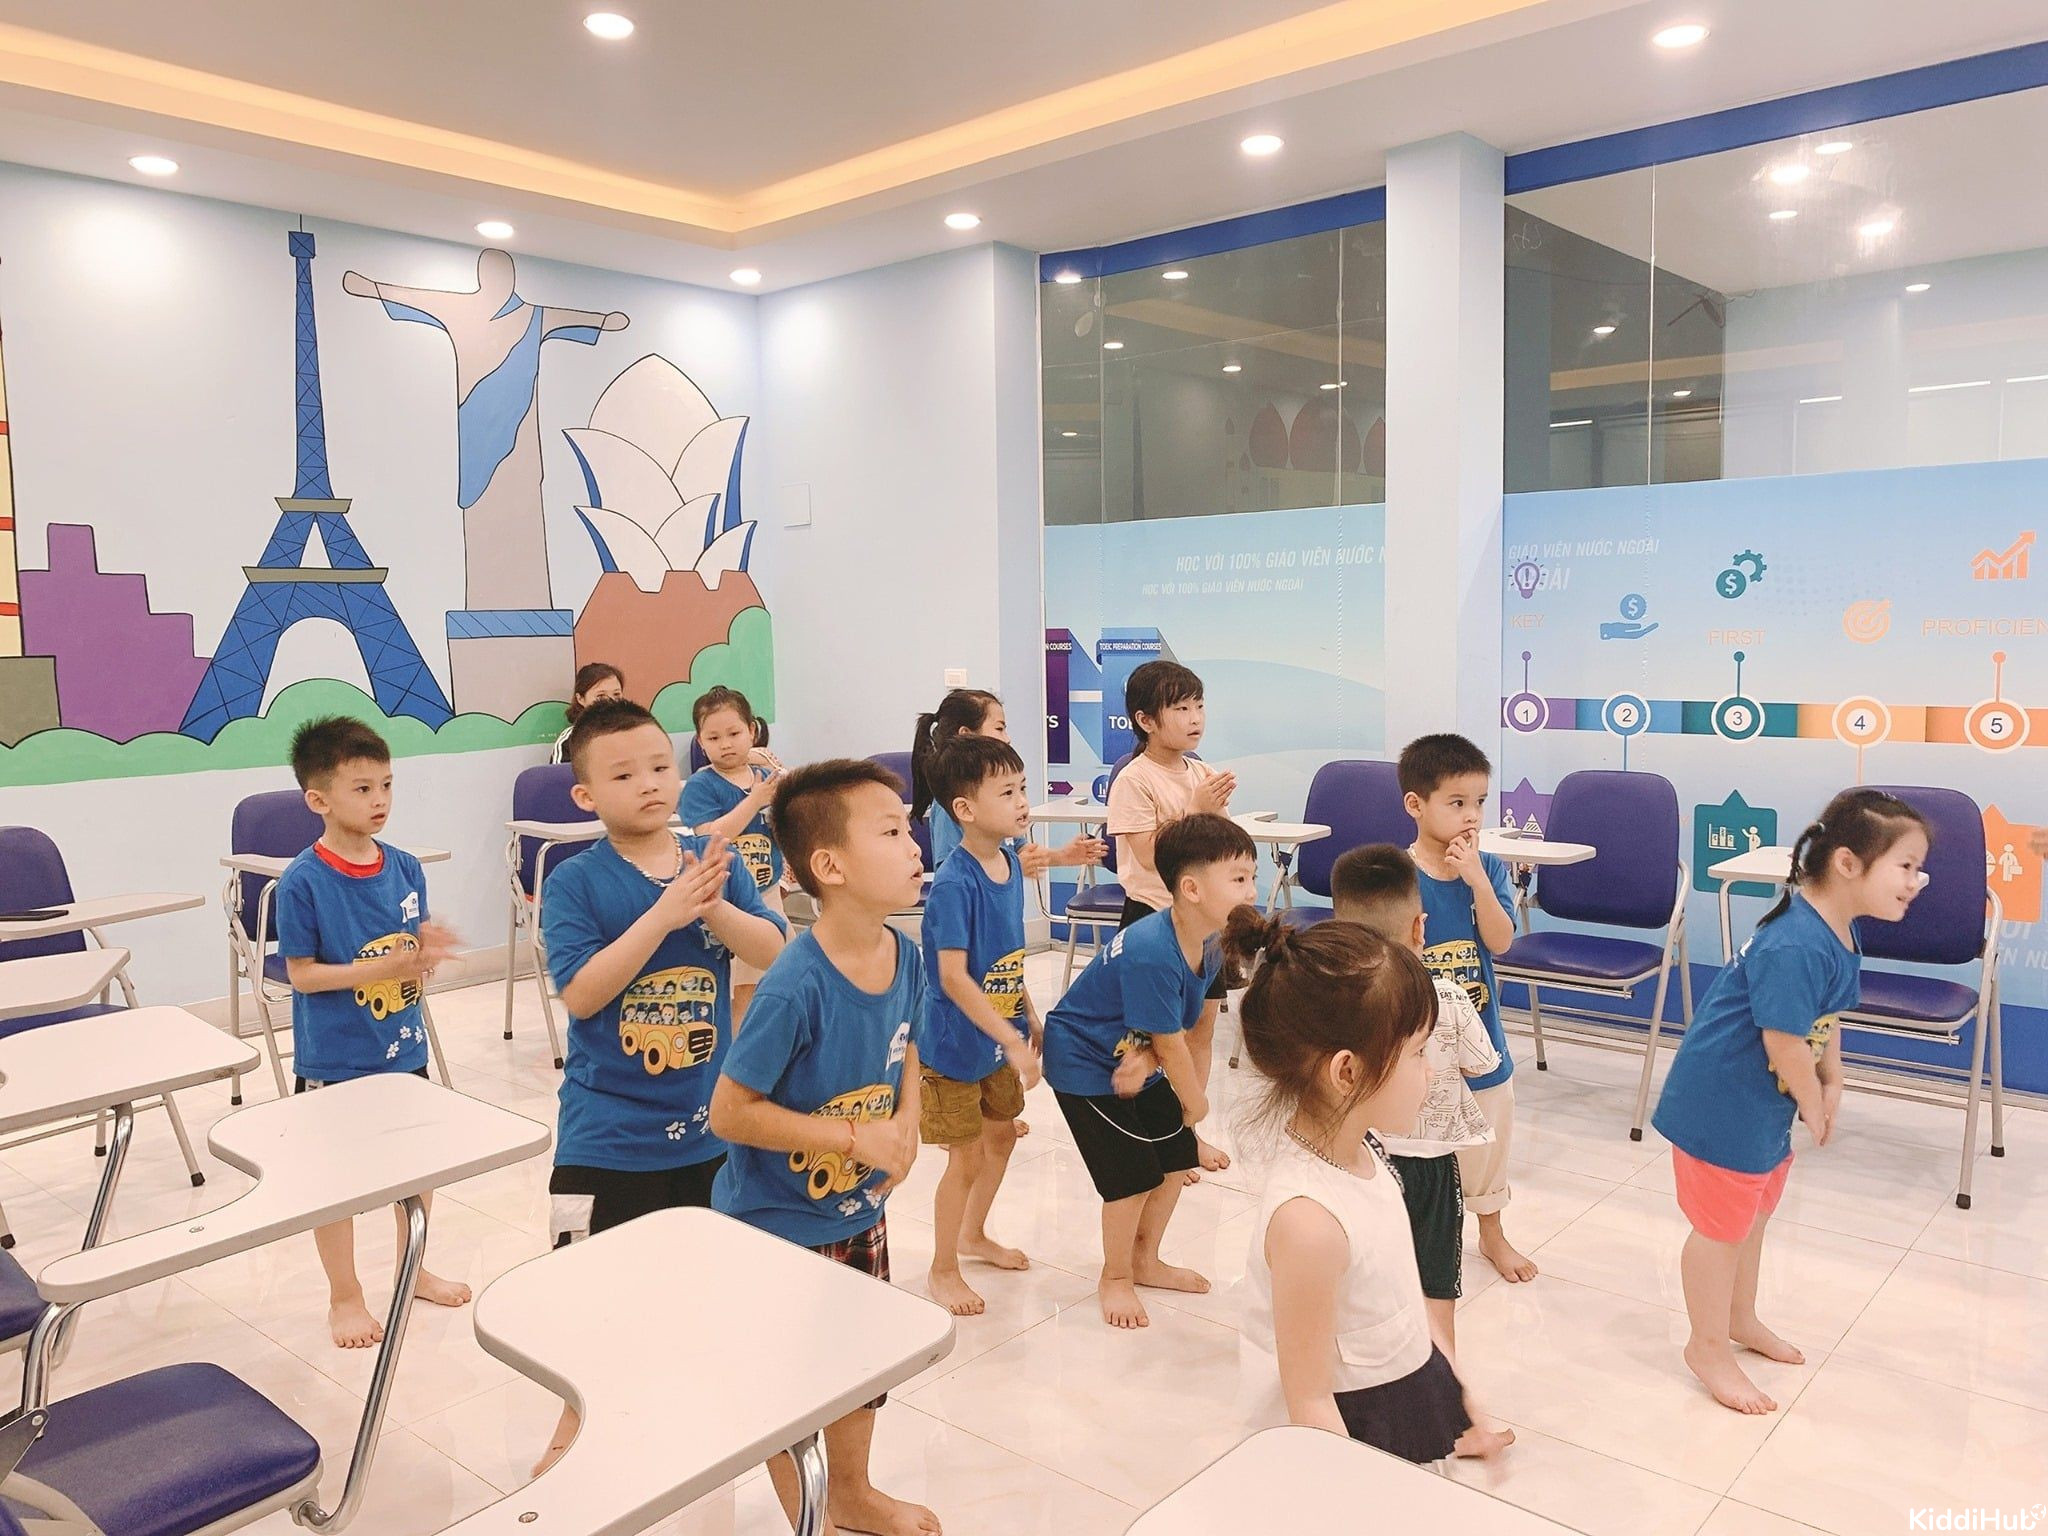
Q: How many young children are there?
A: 12